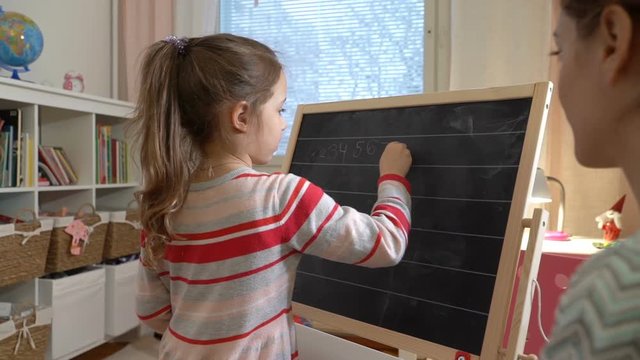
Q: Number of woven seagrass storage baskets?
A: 4